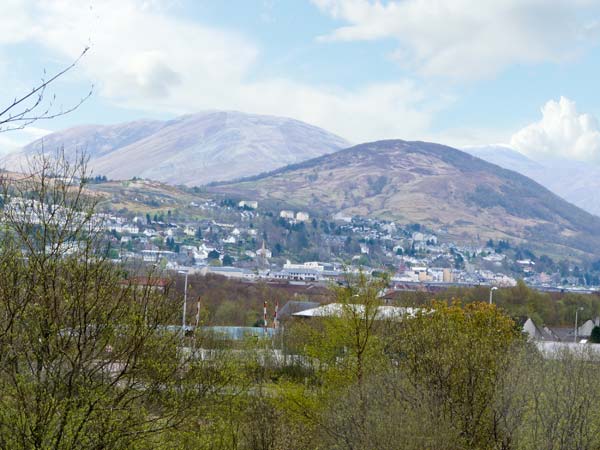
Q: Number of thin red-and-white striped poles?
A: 3